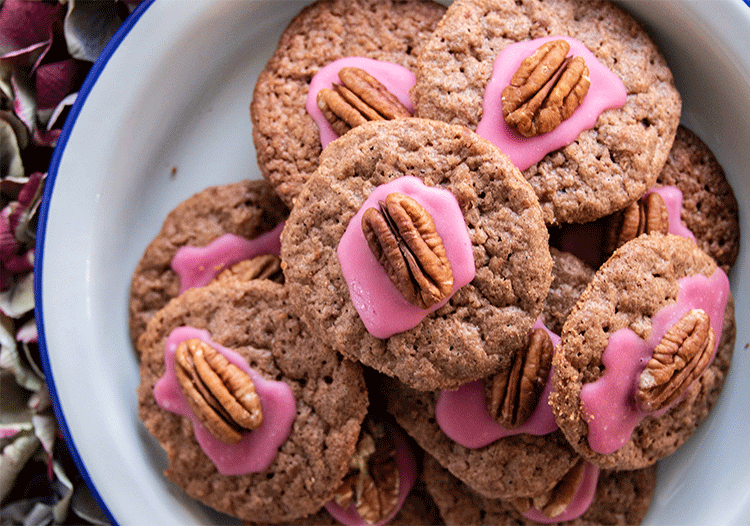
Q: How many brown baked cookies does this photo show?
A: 10